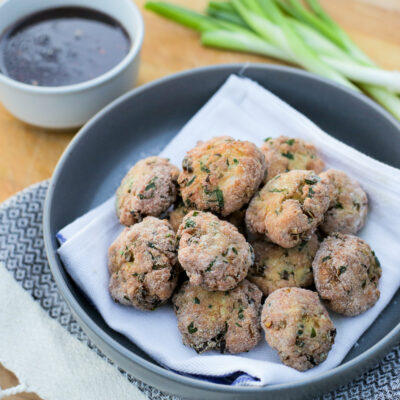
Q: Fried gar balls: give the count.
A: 12